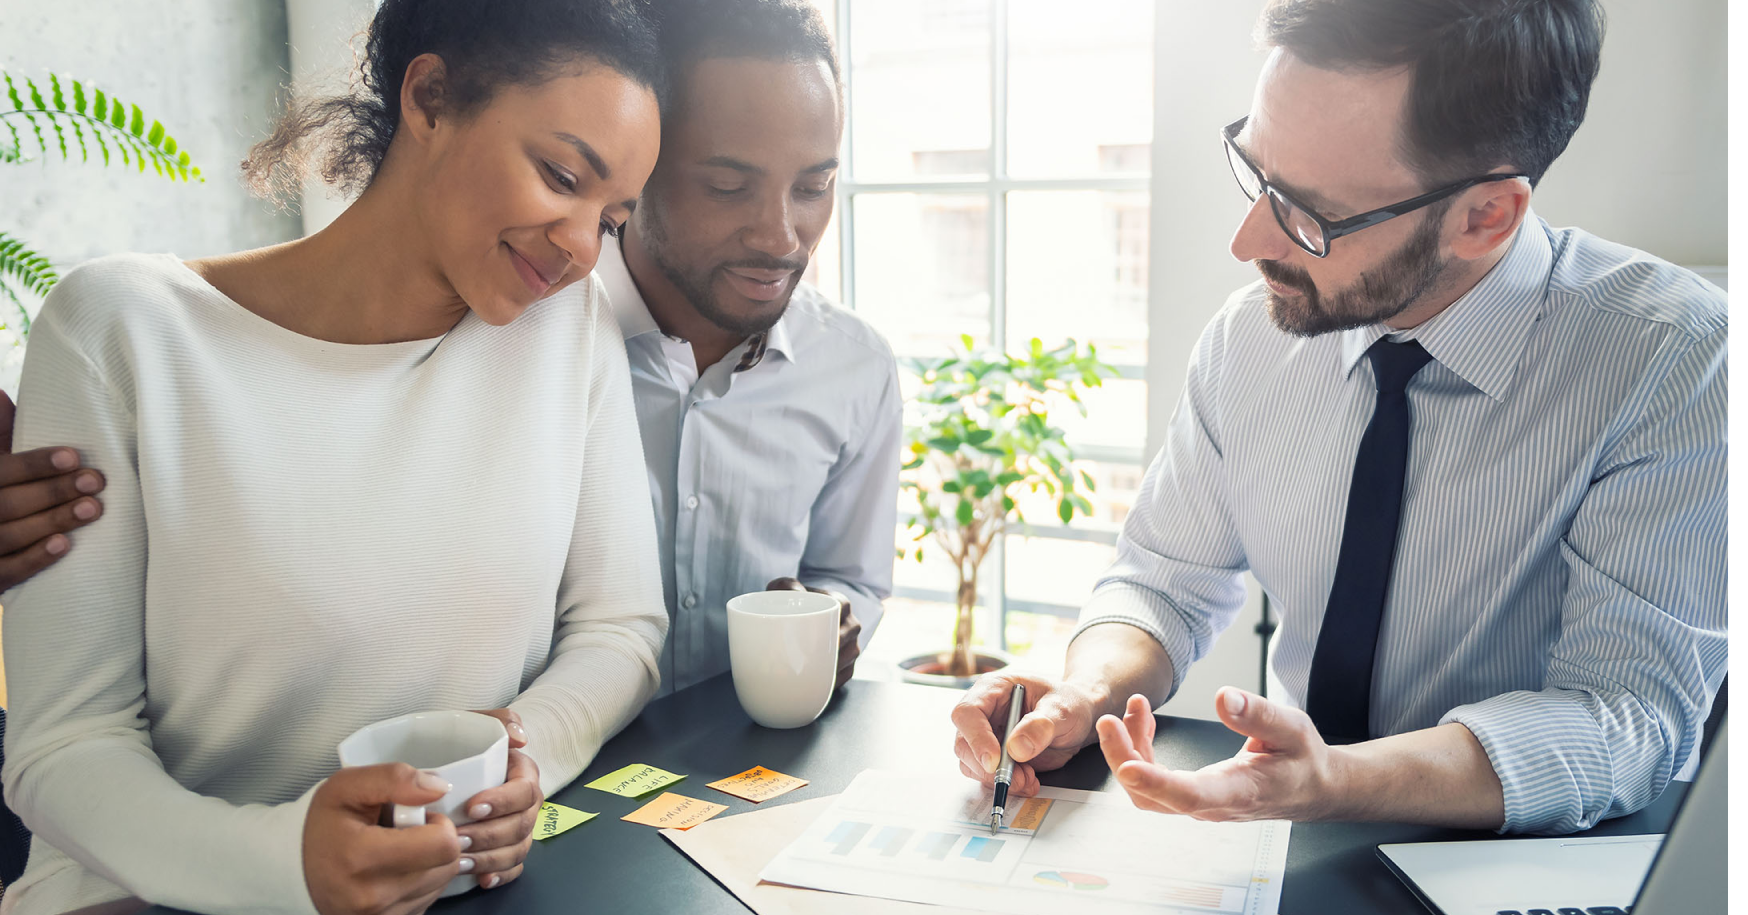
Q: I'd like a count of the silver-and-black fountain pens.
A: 1